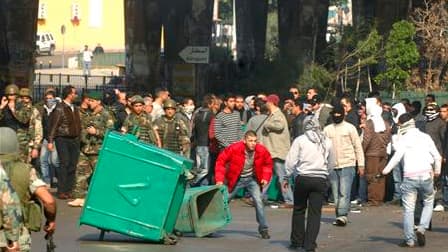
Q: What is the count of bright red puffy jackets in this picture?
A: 1